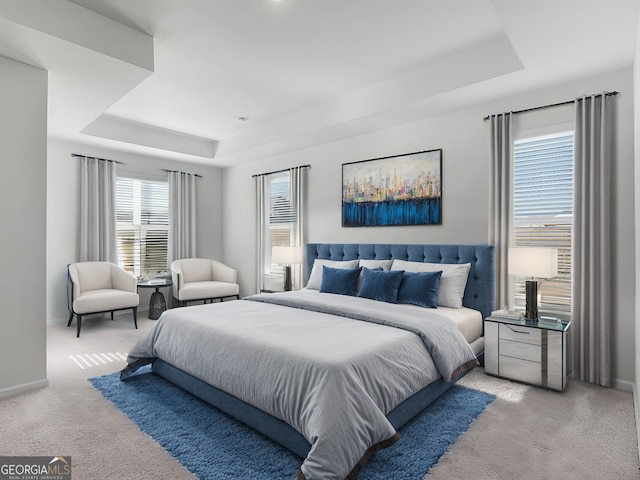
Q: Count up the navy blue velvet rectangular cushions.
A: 3